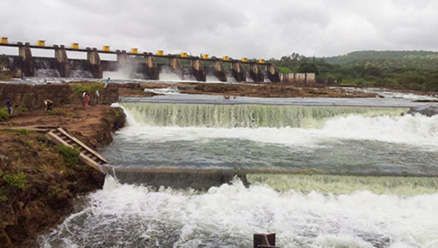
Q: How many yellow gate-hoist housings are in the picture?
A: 11